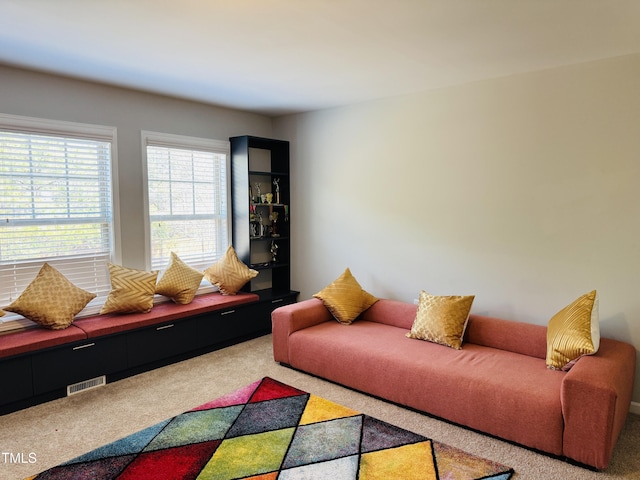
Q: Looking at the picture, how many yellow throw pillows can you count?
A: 7